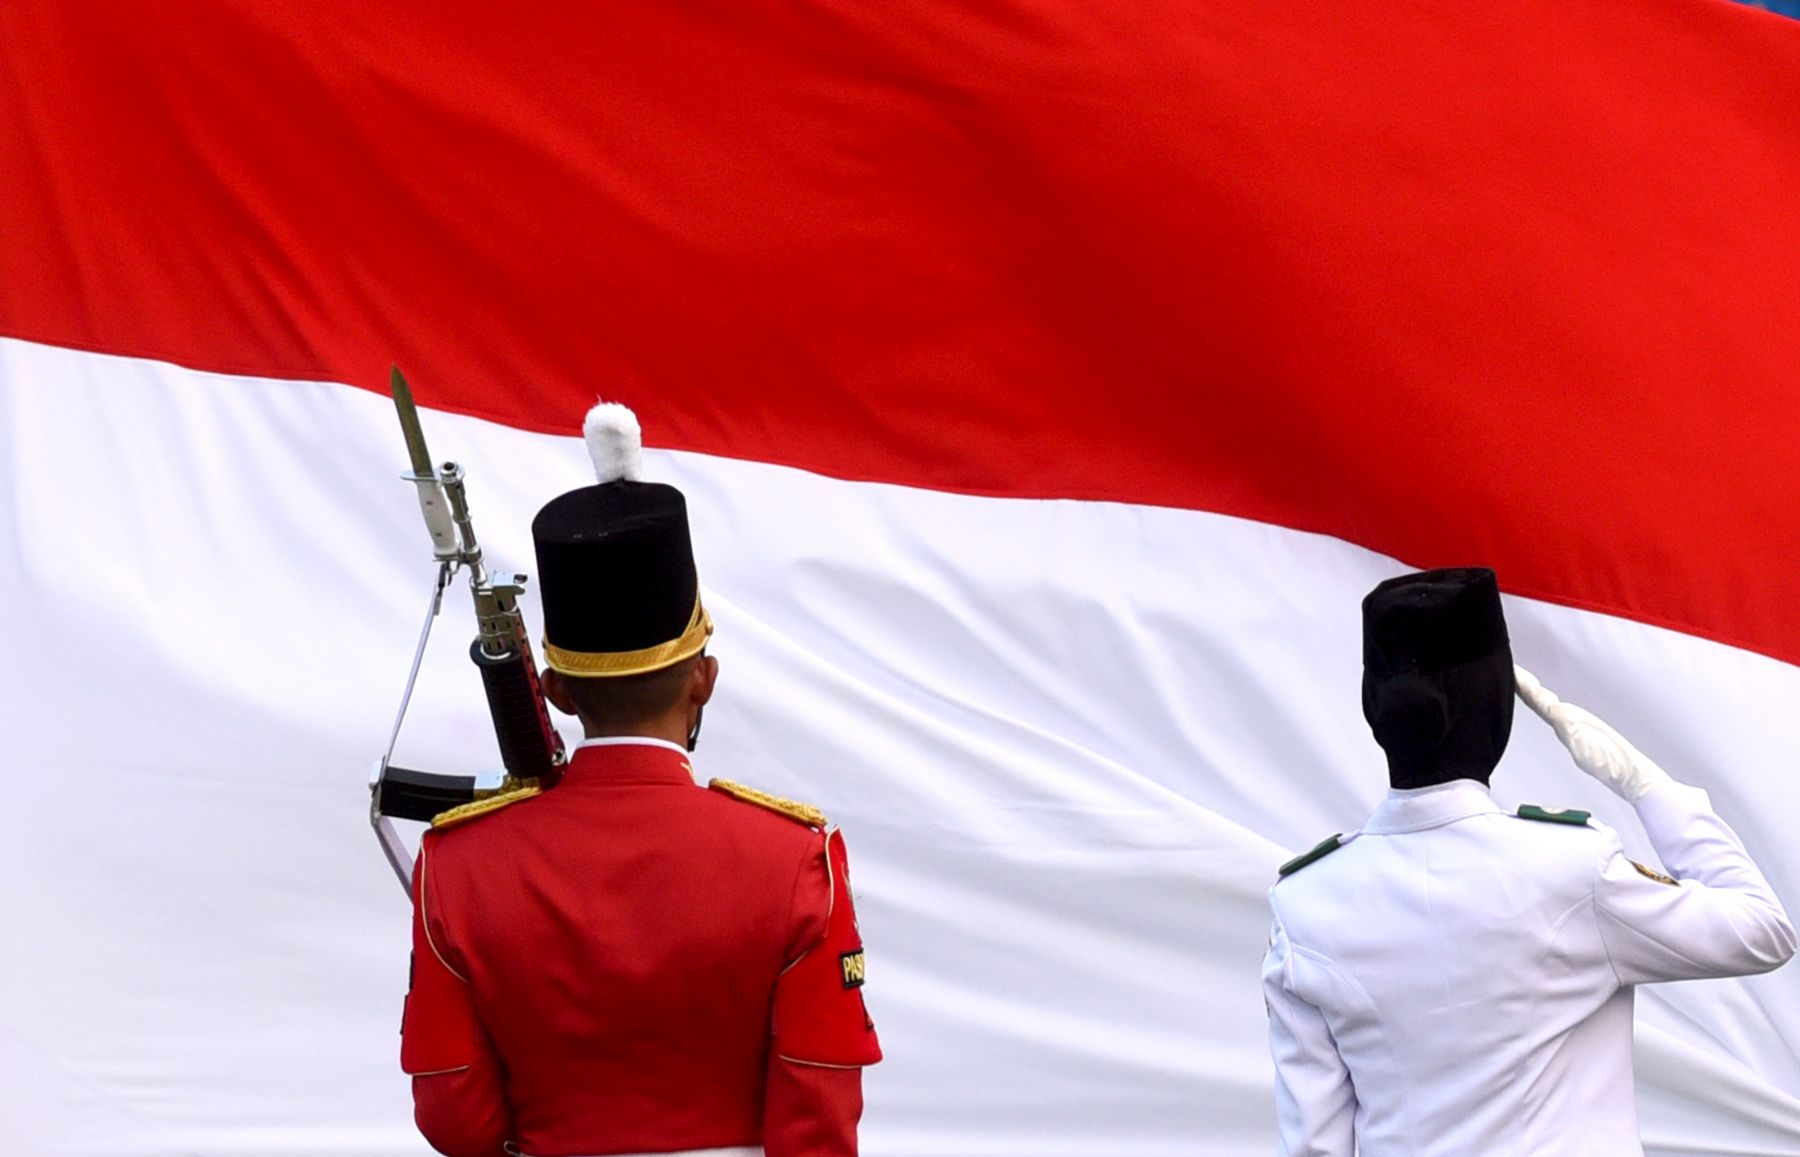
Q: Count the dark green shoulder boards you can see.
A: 2